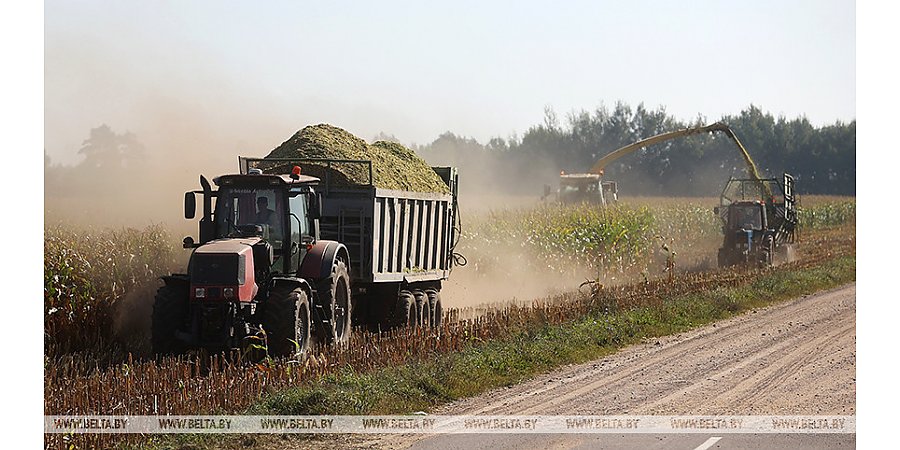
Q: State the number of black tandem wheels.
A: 3